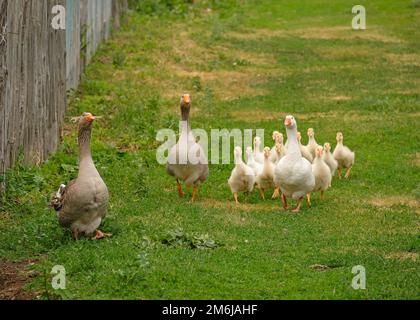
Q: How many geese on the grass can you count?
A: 15